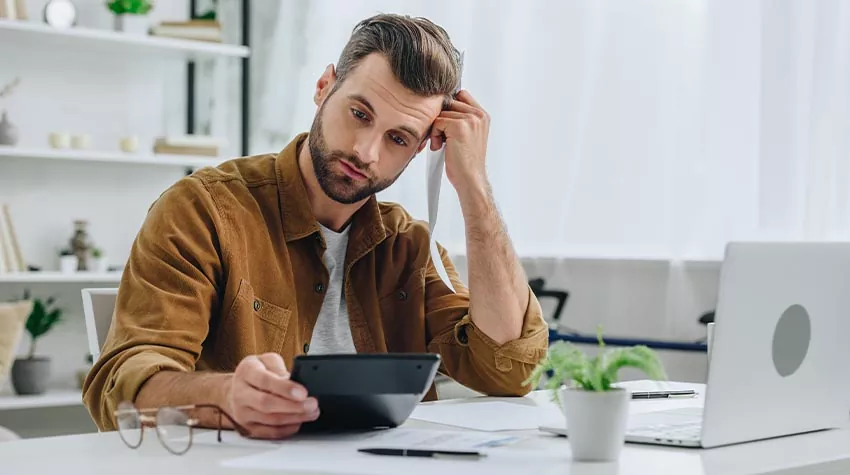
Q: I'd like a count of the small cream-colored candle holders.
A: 3